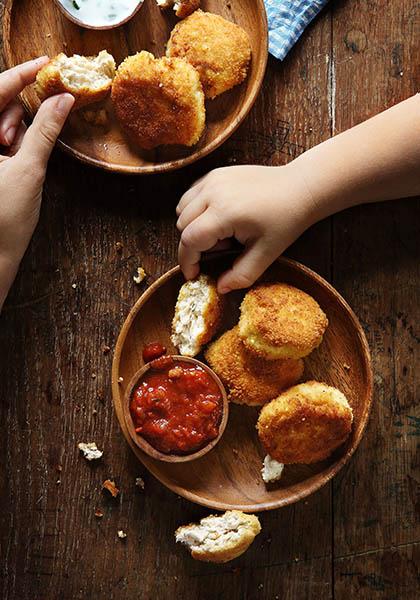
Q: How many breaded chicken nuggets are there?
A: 9